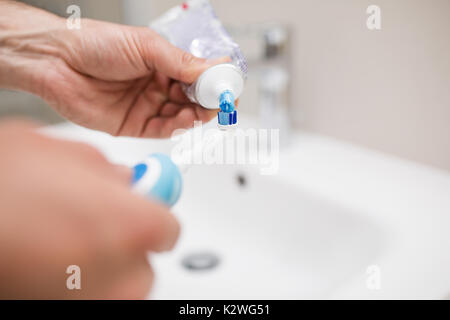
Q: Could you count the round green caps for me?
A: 0